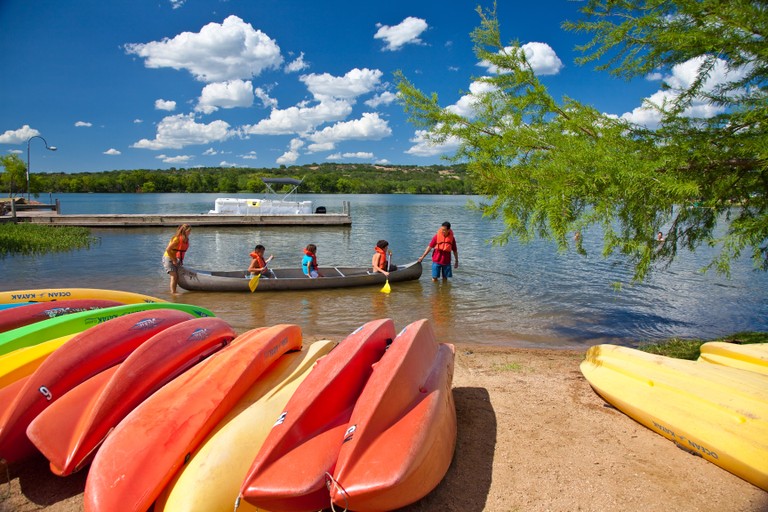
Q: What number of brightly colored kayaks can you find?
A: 13